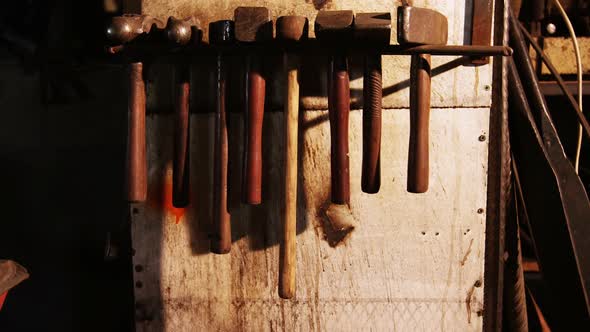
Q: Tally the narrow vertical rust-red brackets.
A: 1